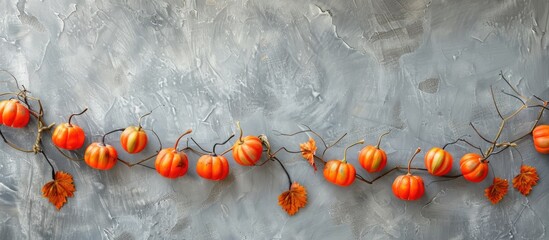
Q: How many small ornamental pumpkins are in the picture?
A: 13